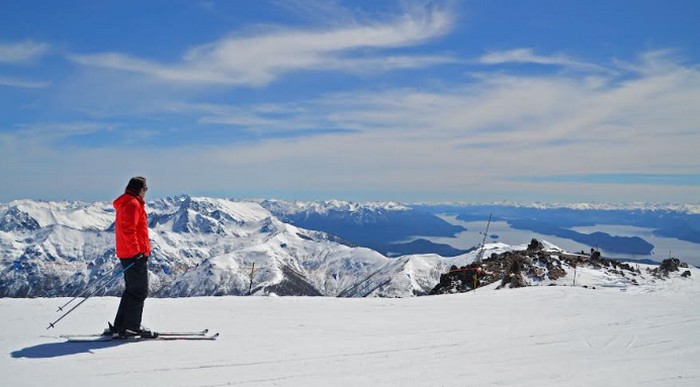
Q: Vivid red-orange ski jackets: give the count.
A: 1